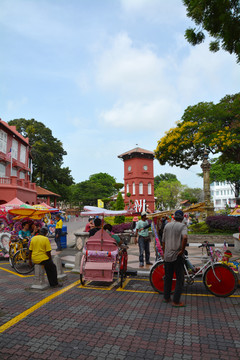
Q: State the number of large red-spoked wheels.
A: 2